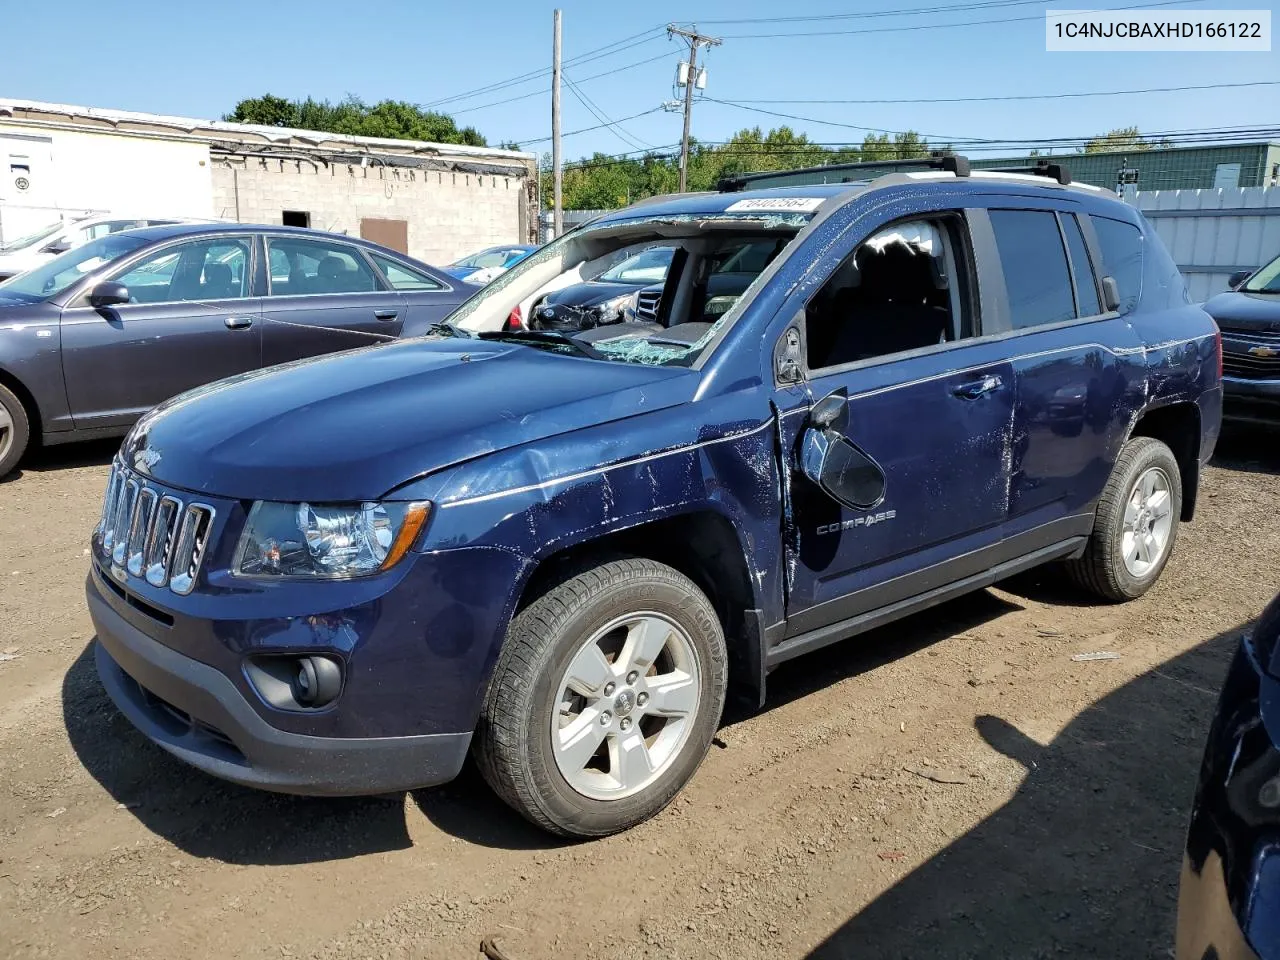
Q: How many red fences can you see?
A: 0